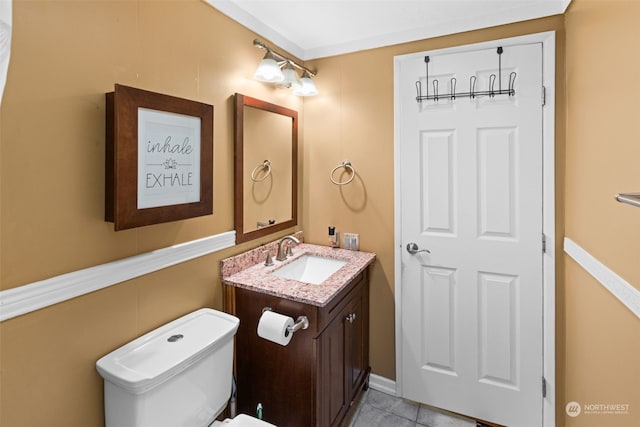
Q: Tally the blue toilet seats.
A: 0